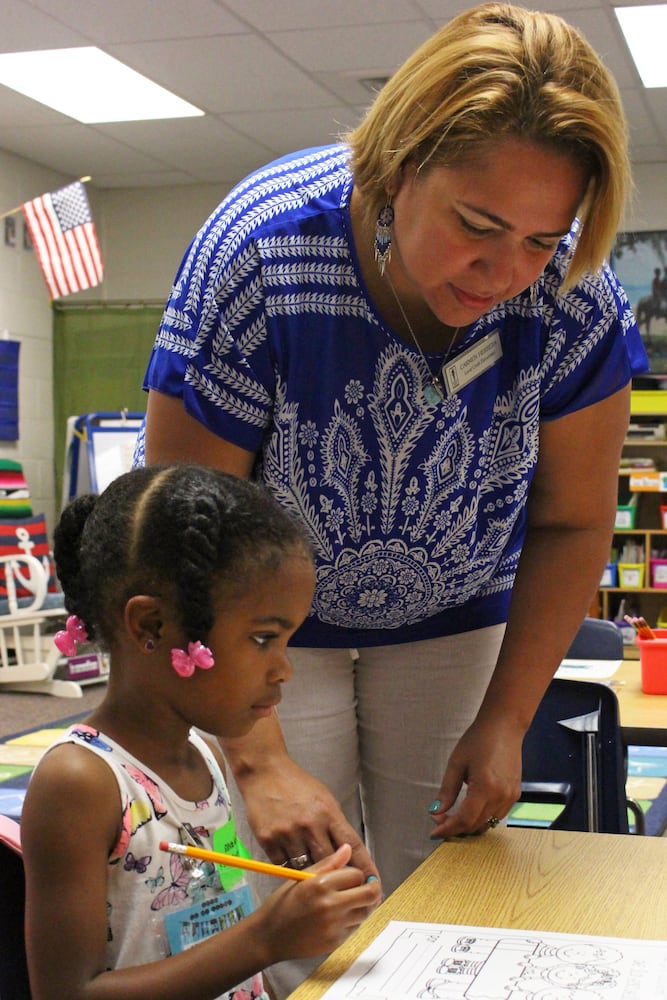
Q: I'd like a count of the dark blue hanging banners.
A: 1